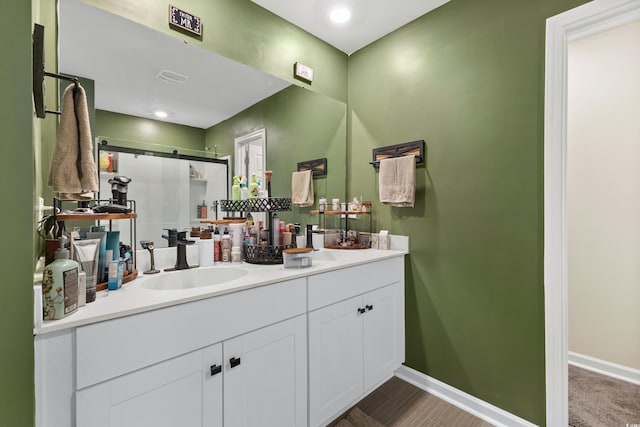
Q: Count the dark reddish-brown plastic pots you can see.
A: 1